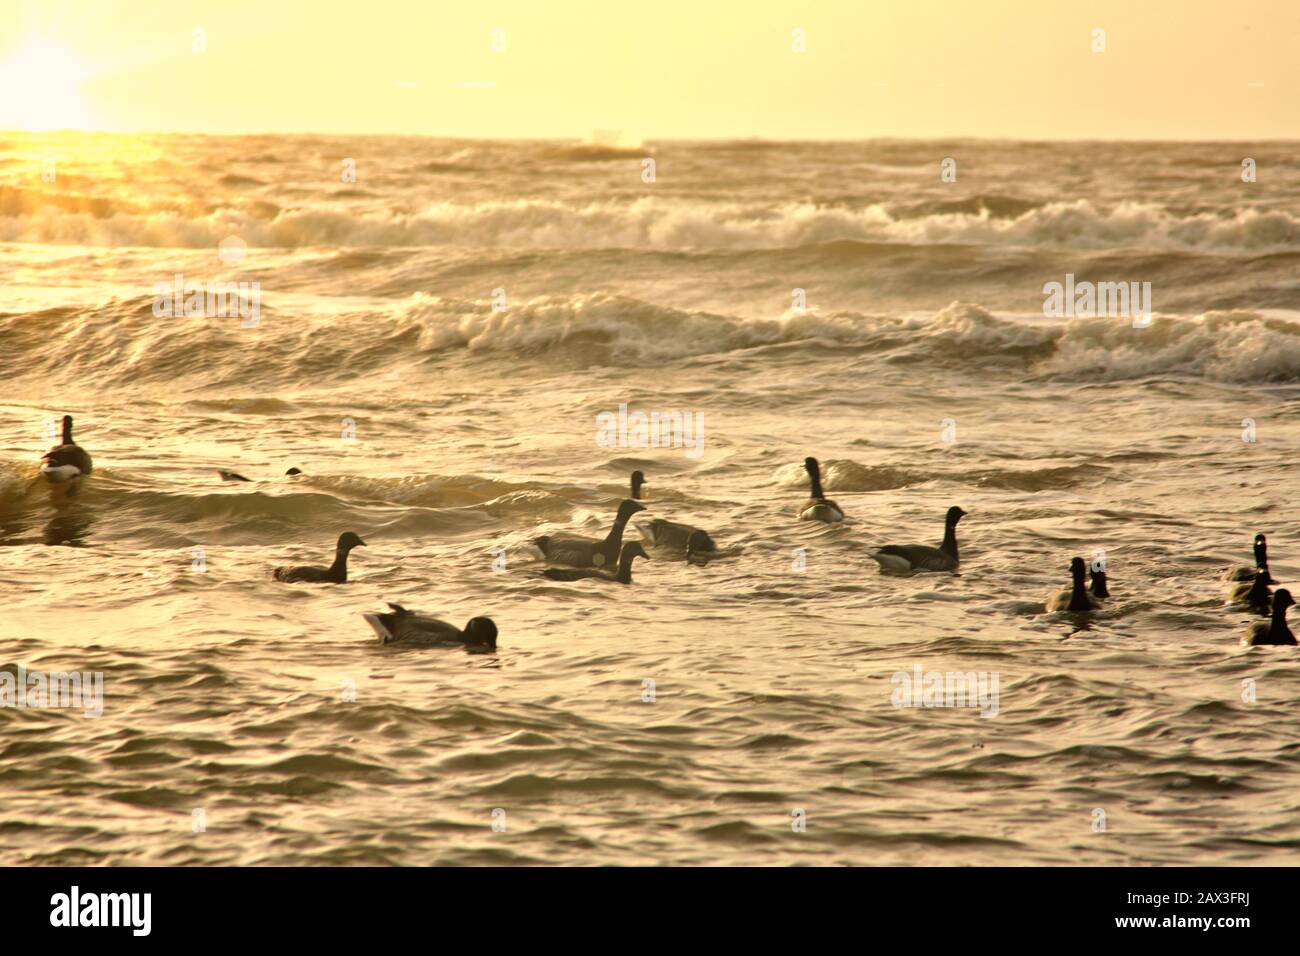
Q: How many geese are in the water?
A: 15